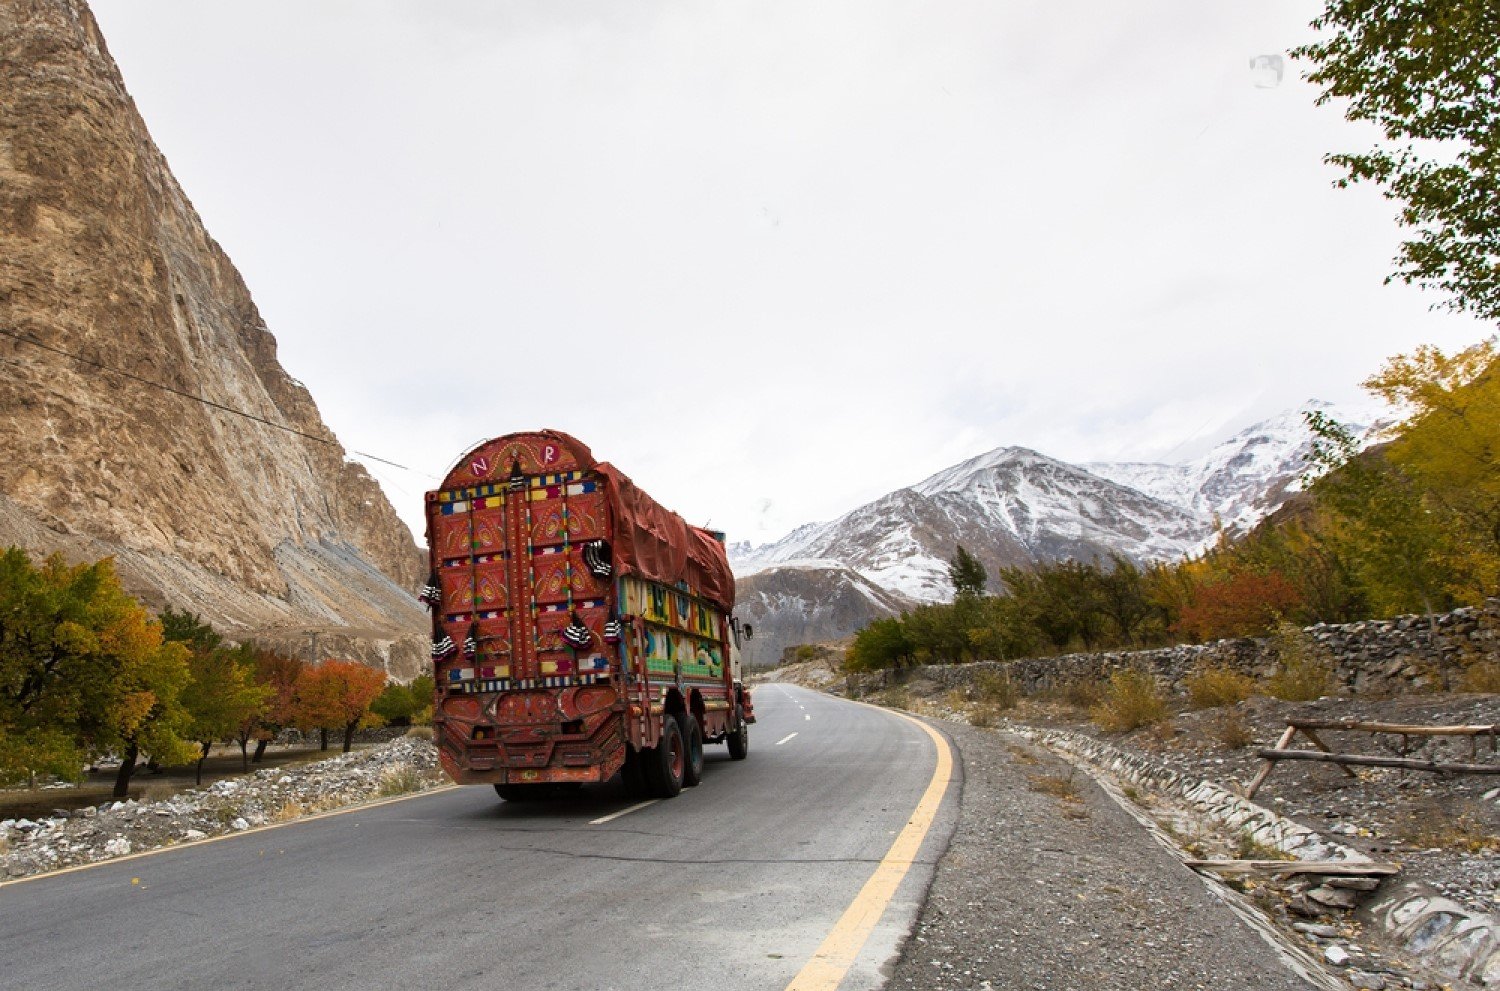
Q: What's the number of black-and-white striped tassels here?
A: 7